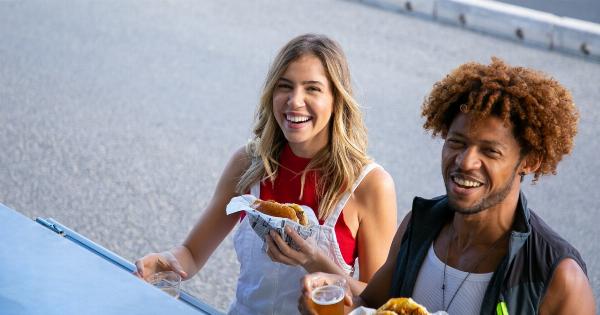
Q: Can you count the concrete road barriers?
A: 3